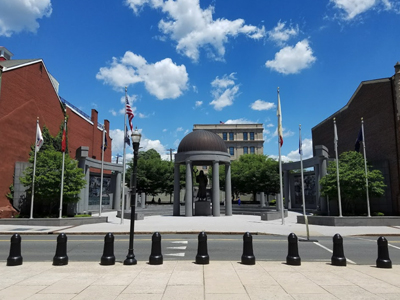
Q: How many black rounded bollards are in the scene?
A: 9